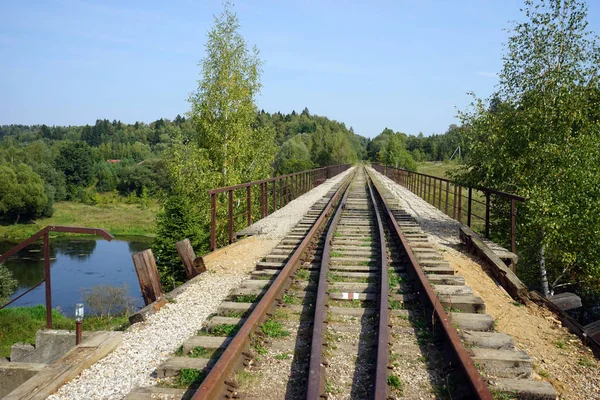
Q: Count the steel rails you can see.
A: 4